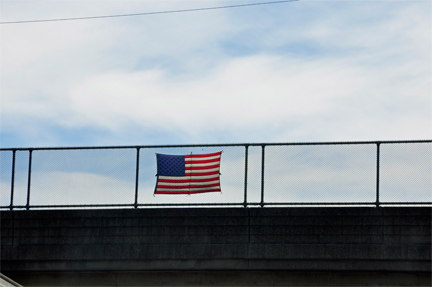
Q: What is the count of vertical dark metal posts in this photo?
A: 6